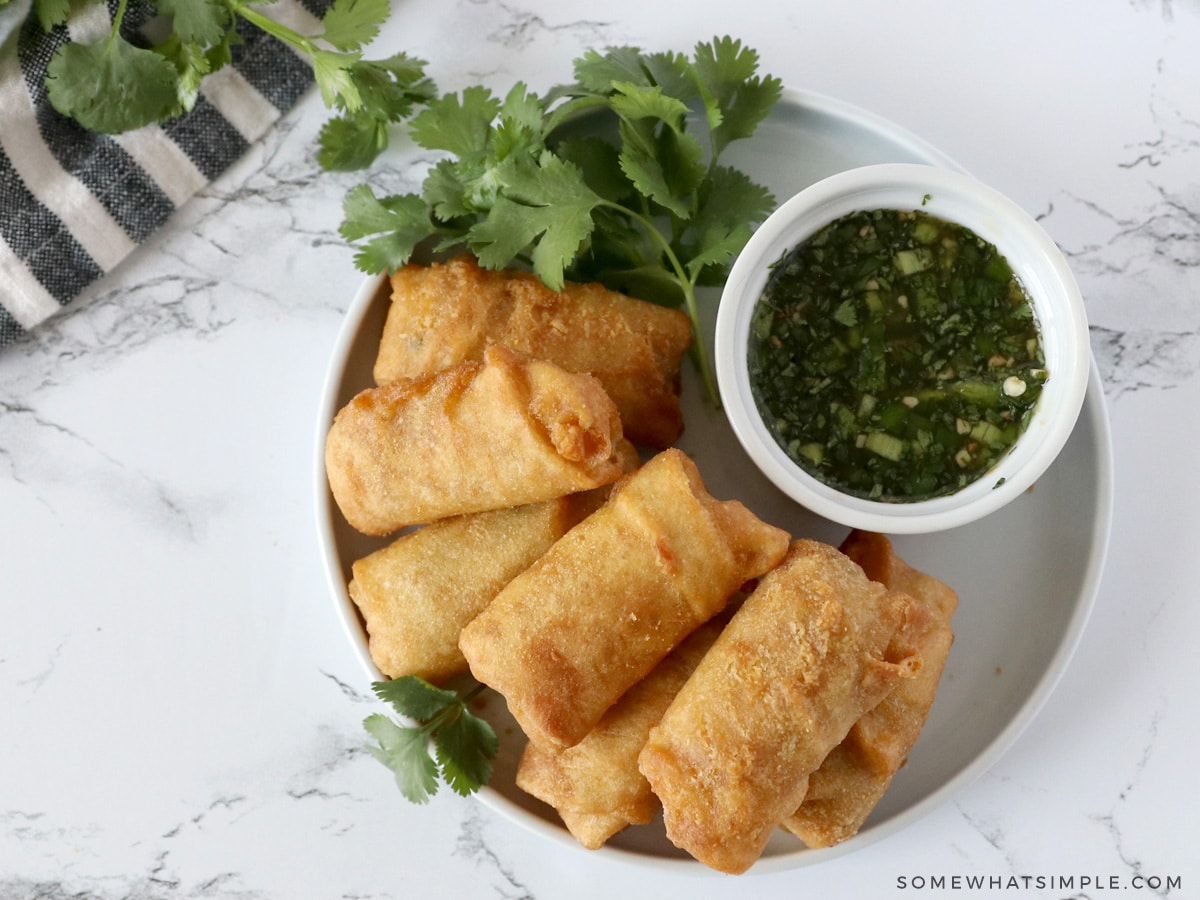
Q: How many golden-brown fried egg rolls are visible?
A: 7